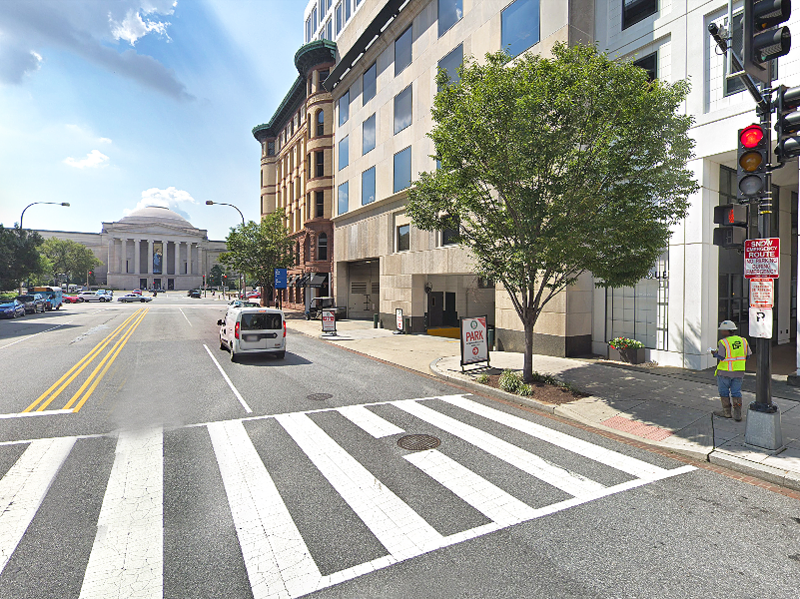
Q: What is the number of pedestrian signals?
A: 1